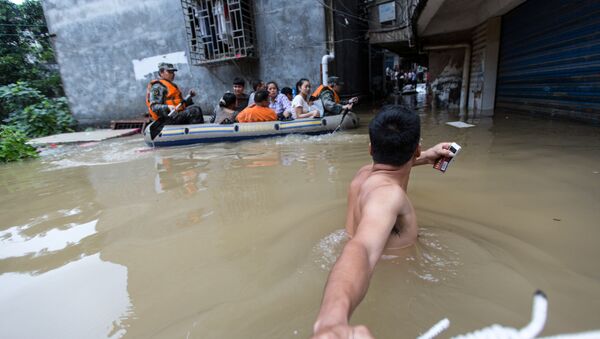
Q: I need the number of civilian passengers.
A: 7